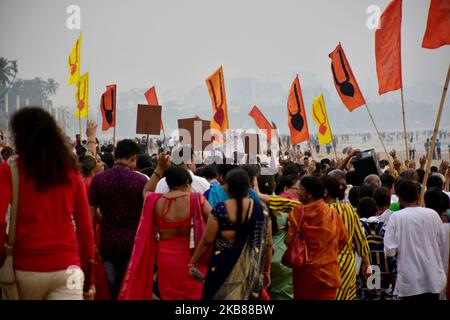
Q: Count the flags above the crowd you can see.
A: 11